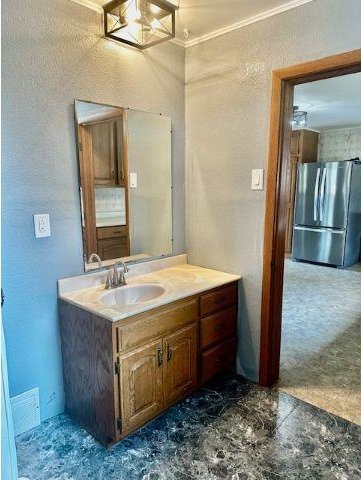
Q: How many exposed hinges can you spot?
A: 2